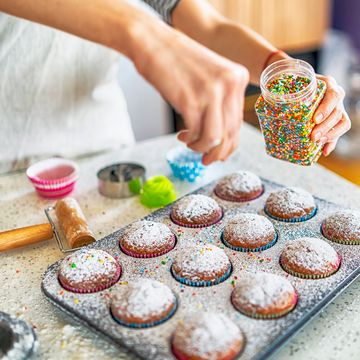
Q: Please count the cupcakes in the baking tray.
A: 12